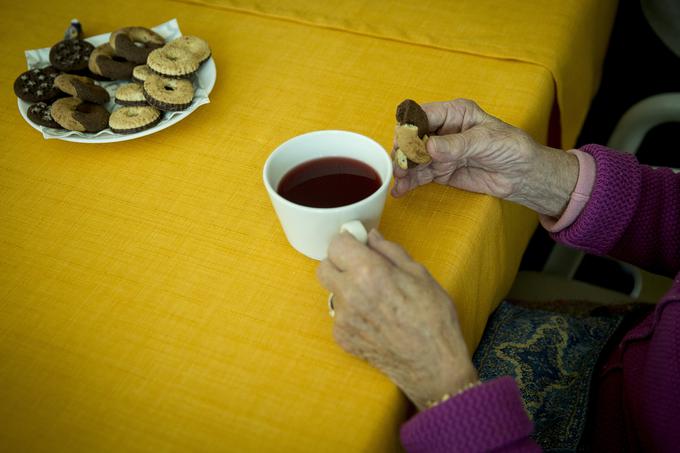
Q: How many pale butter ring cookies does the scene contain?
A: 6